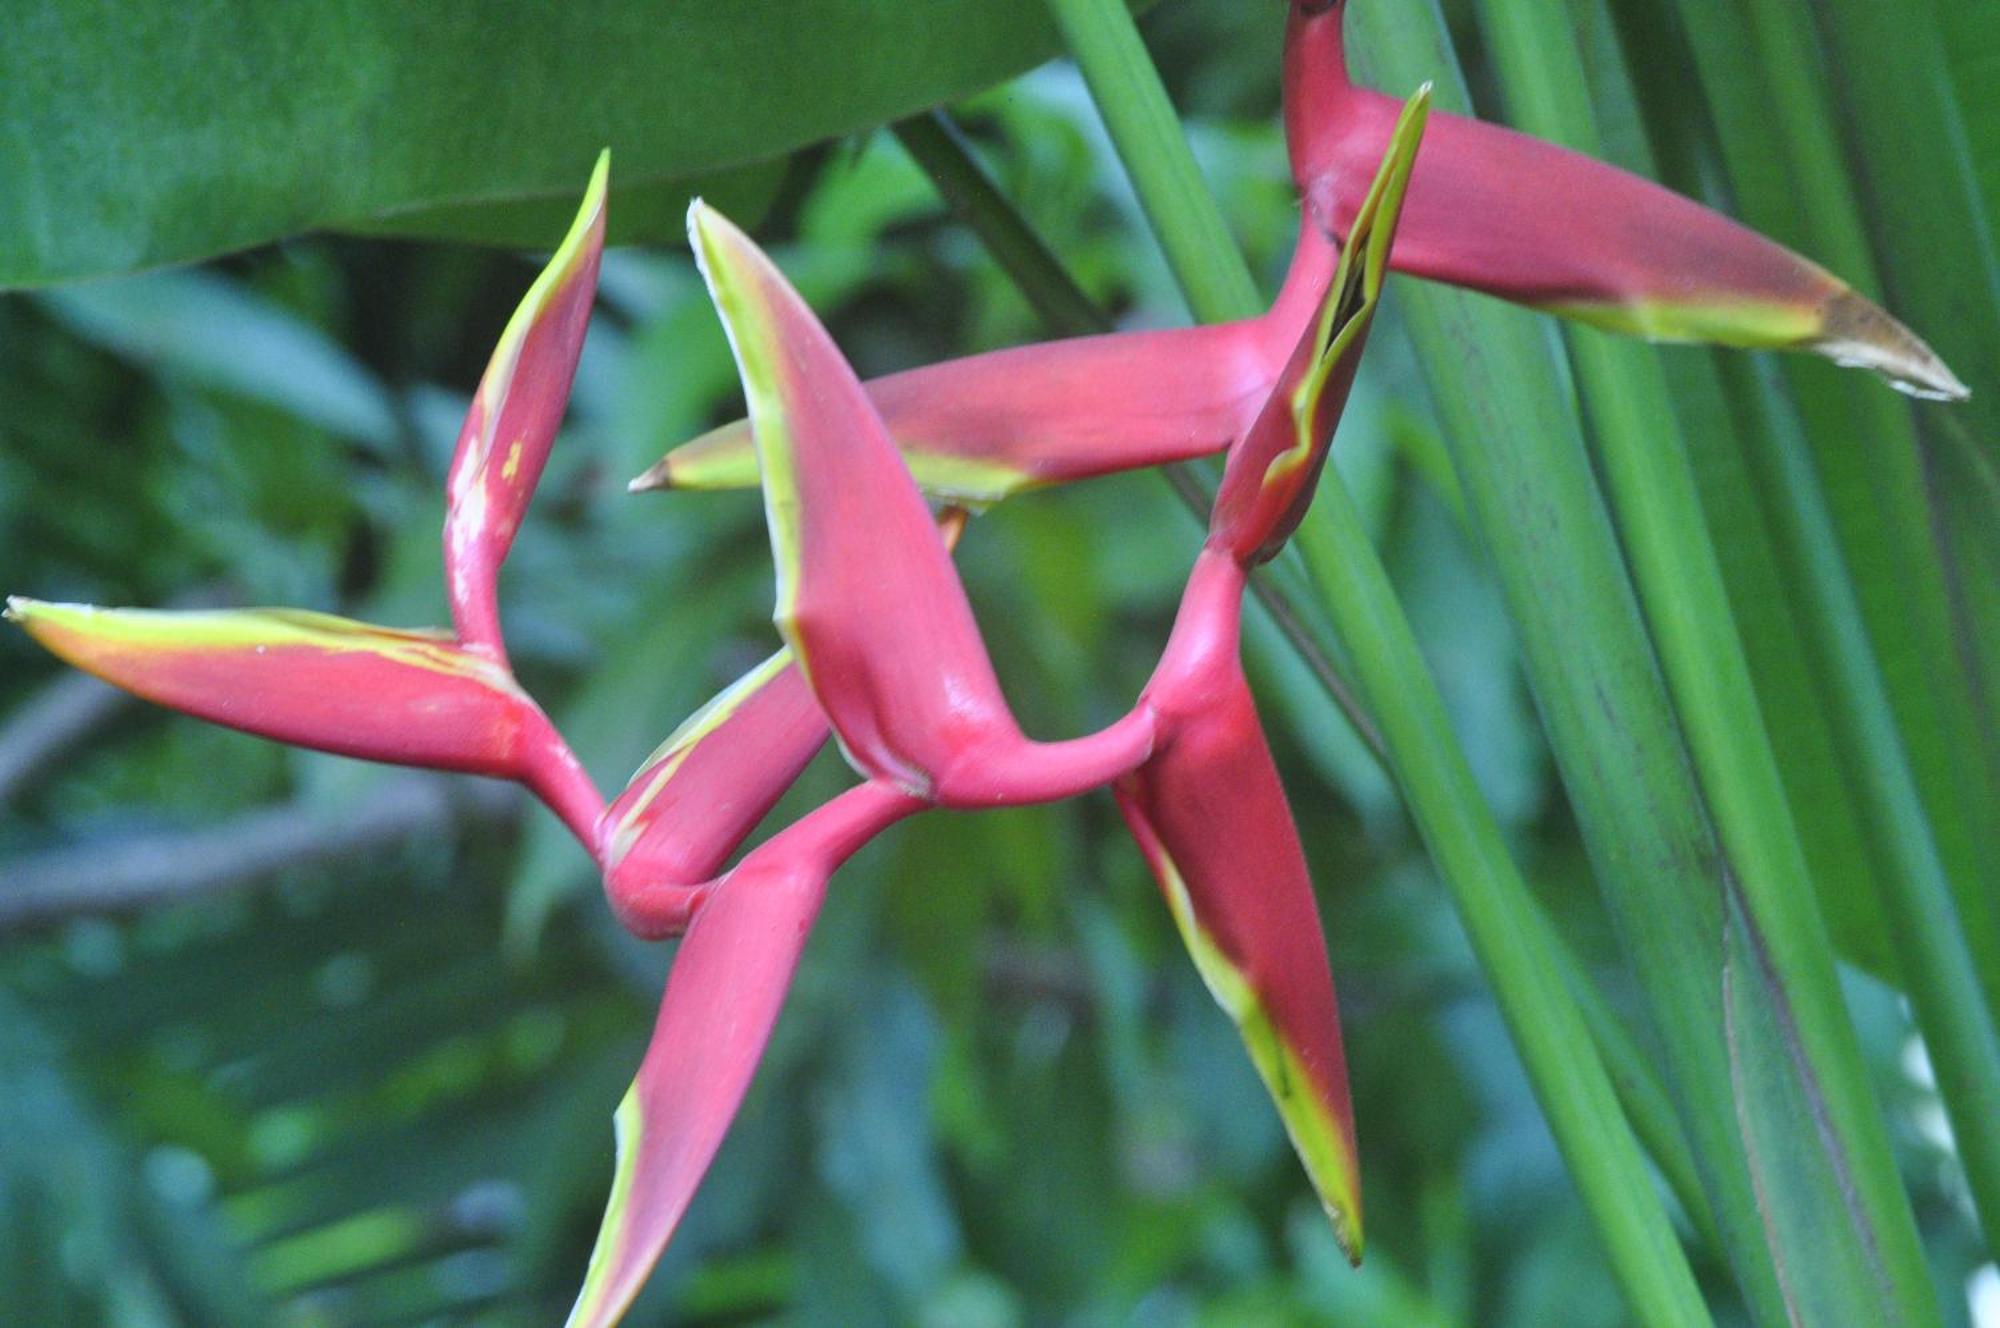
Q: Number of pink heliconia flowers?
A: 9